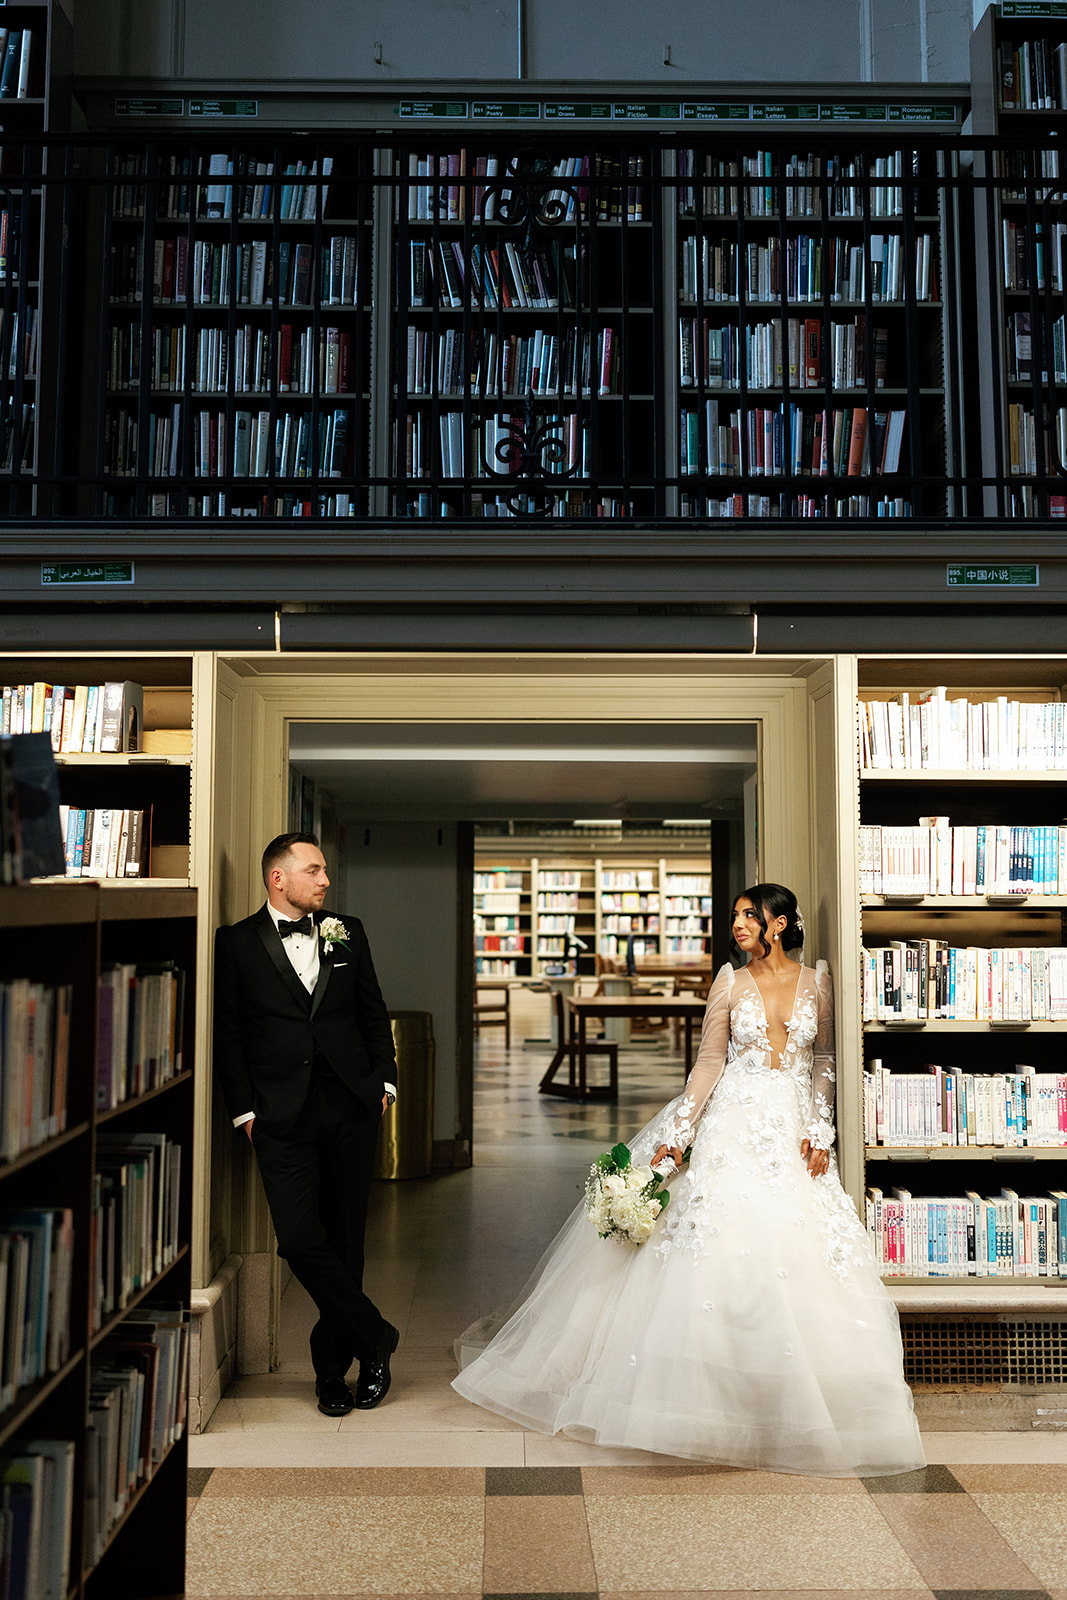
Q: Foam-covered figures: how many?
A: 0